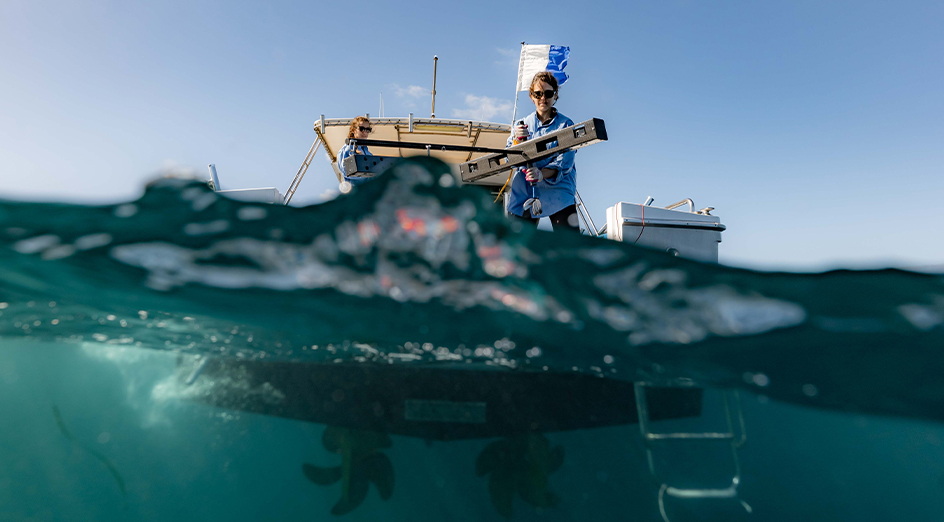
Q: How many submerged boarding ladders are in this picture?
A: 1